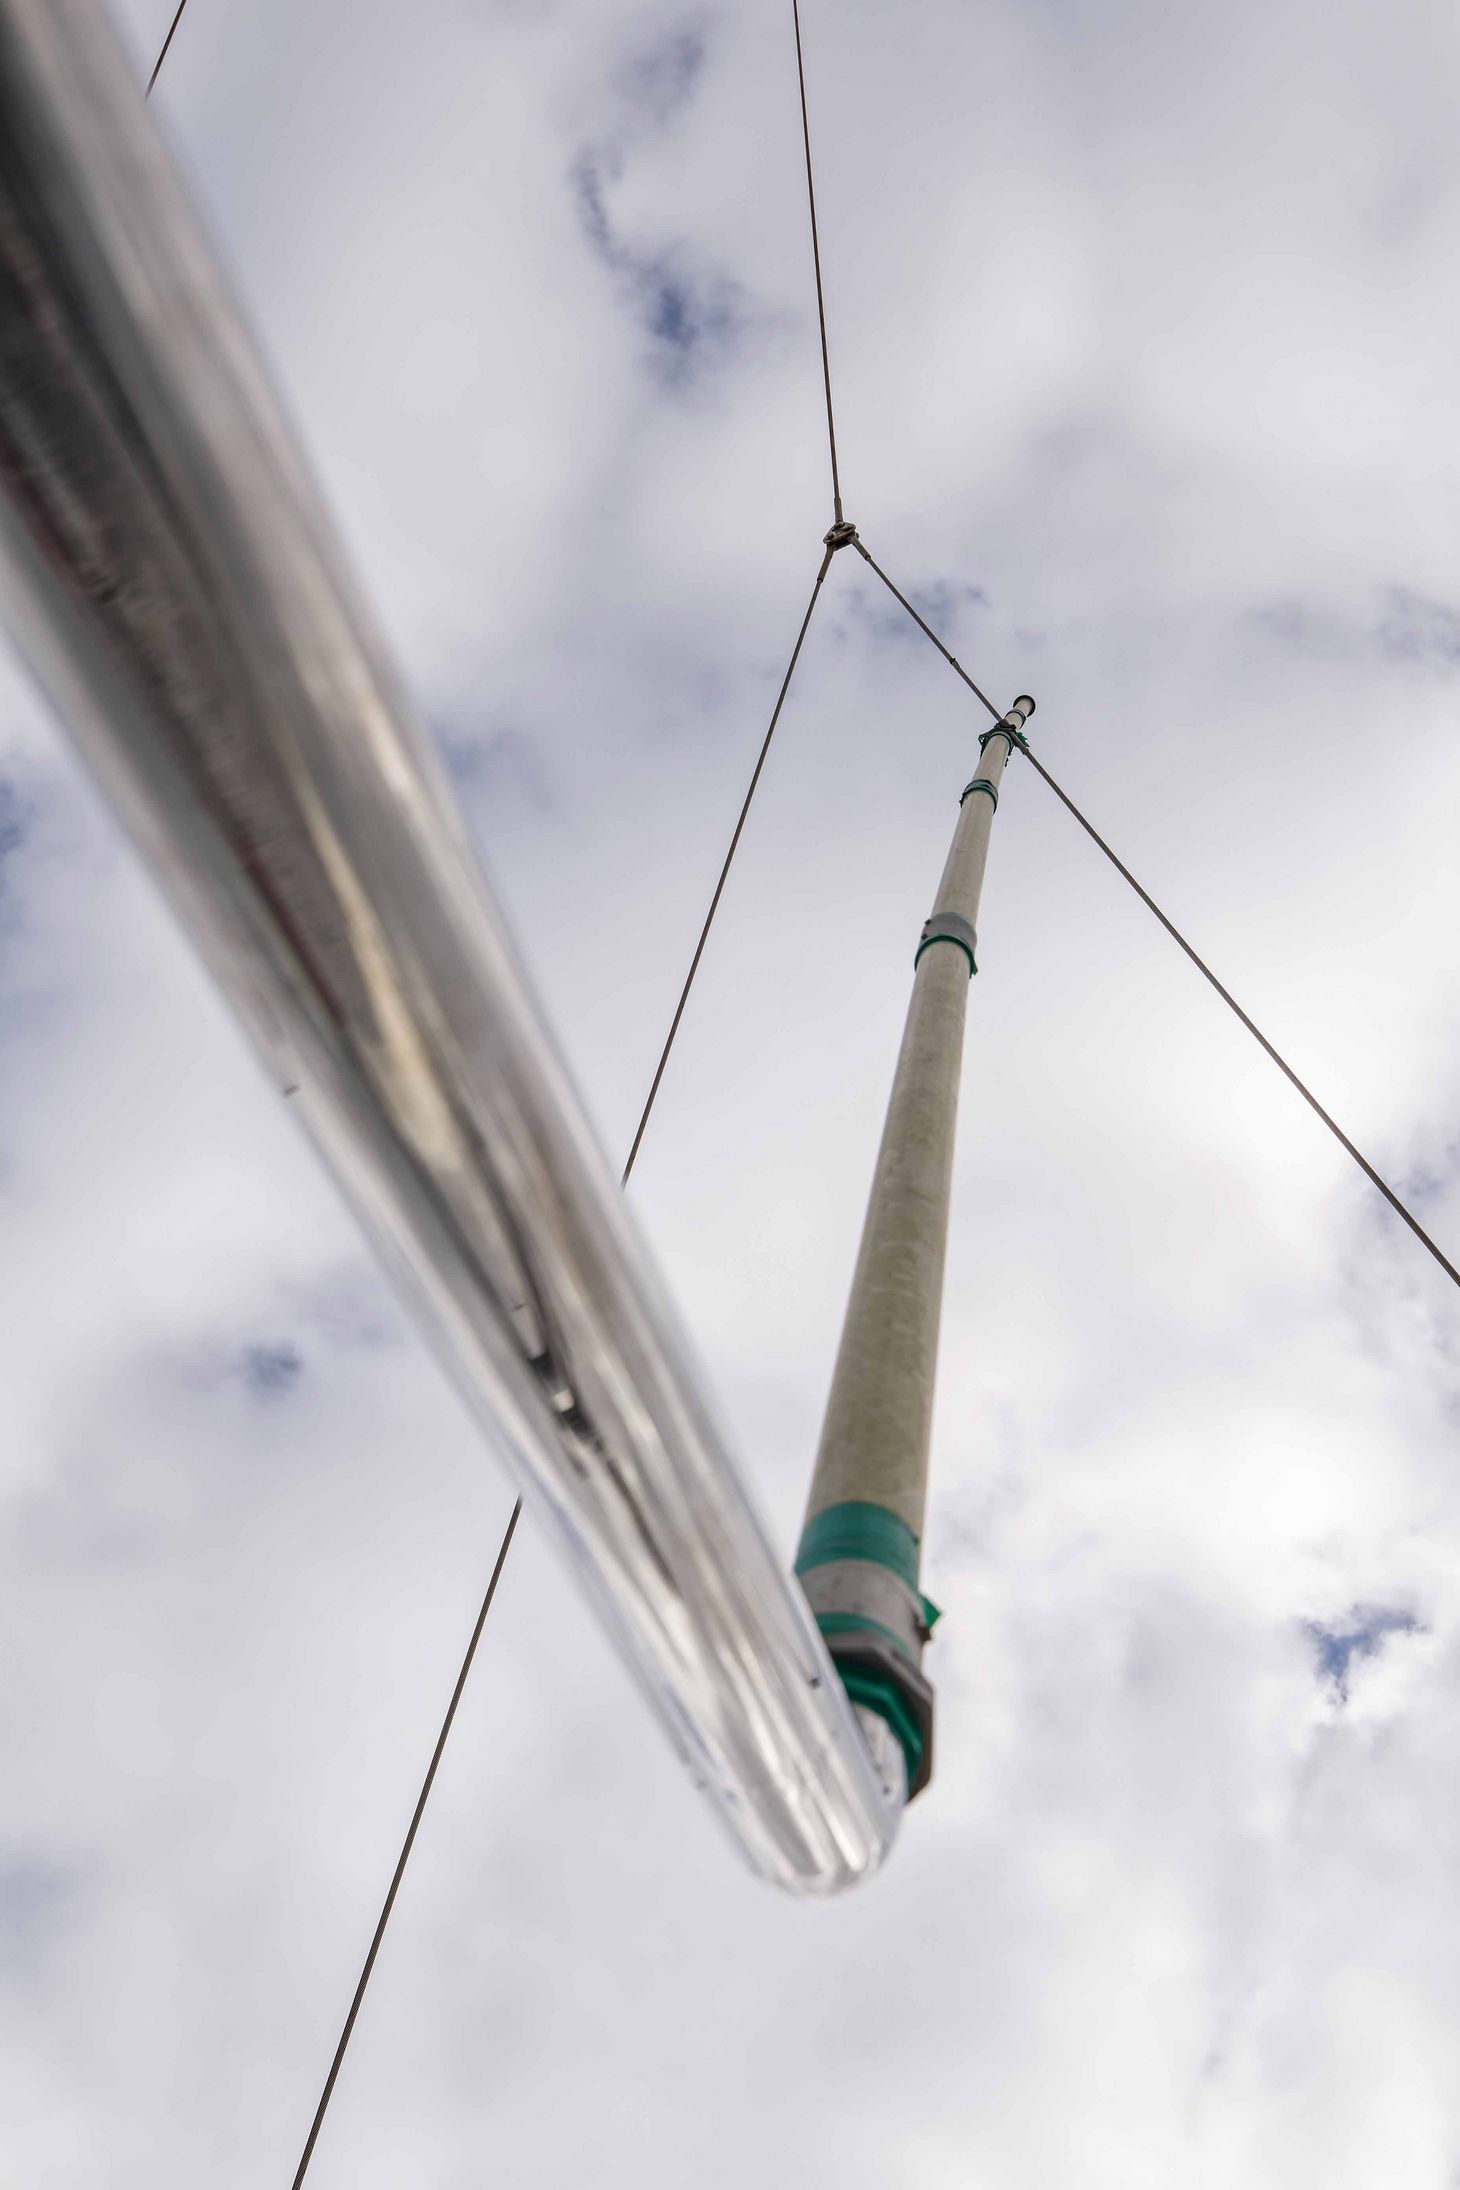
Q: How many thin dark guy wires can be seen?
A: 4